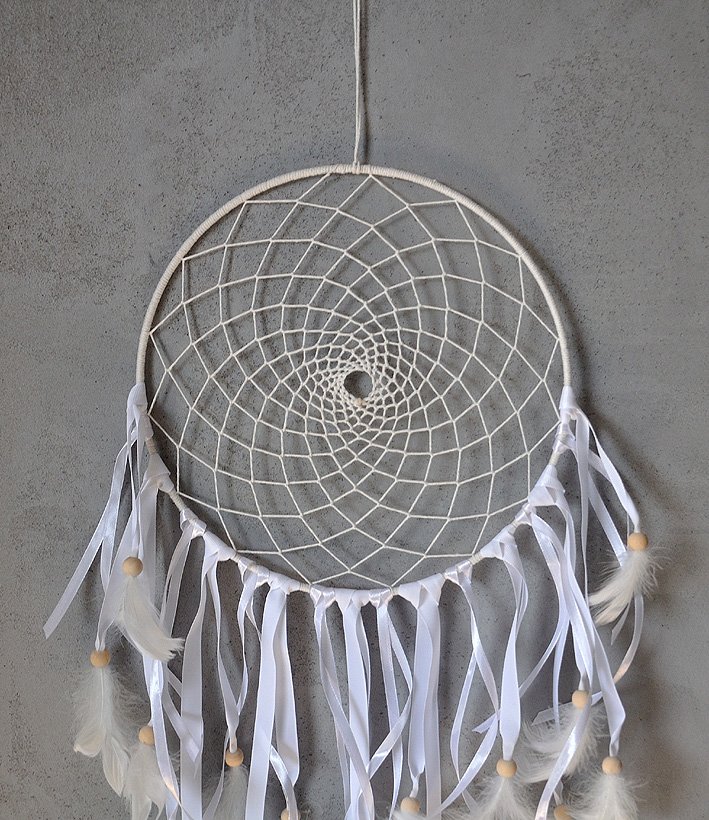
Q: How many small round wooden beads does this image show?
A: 11